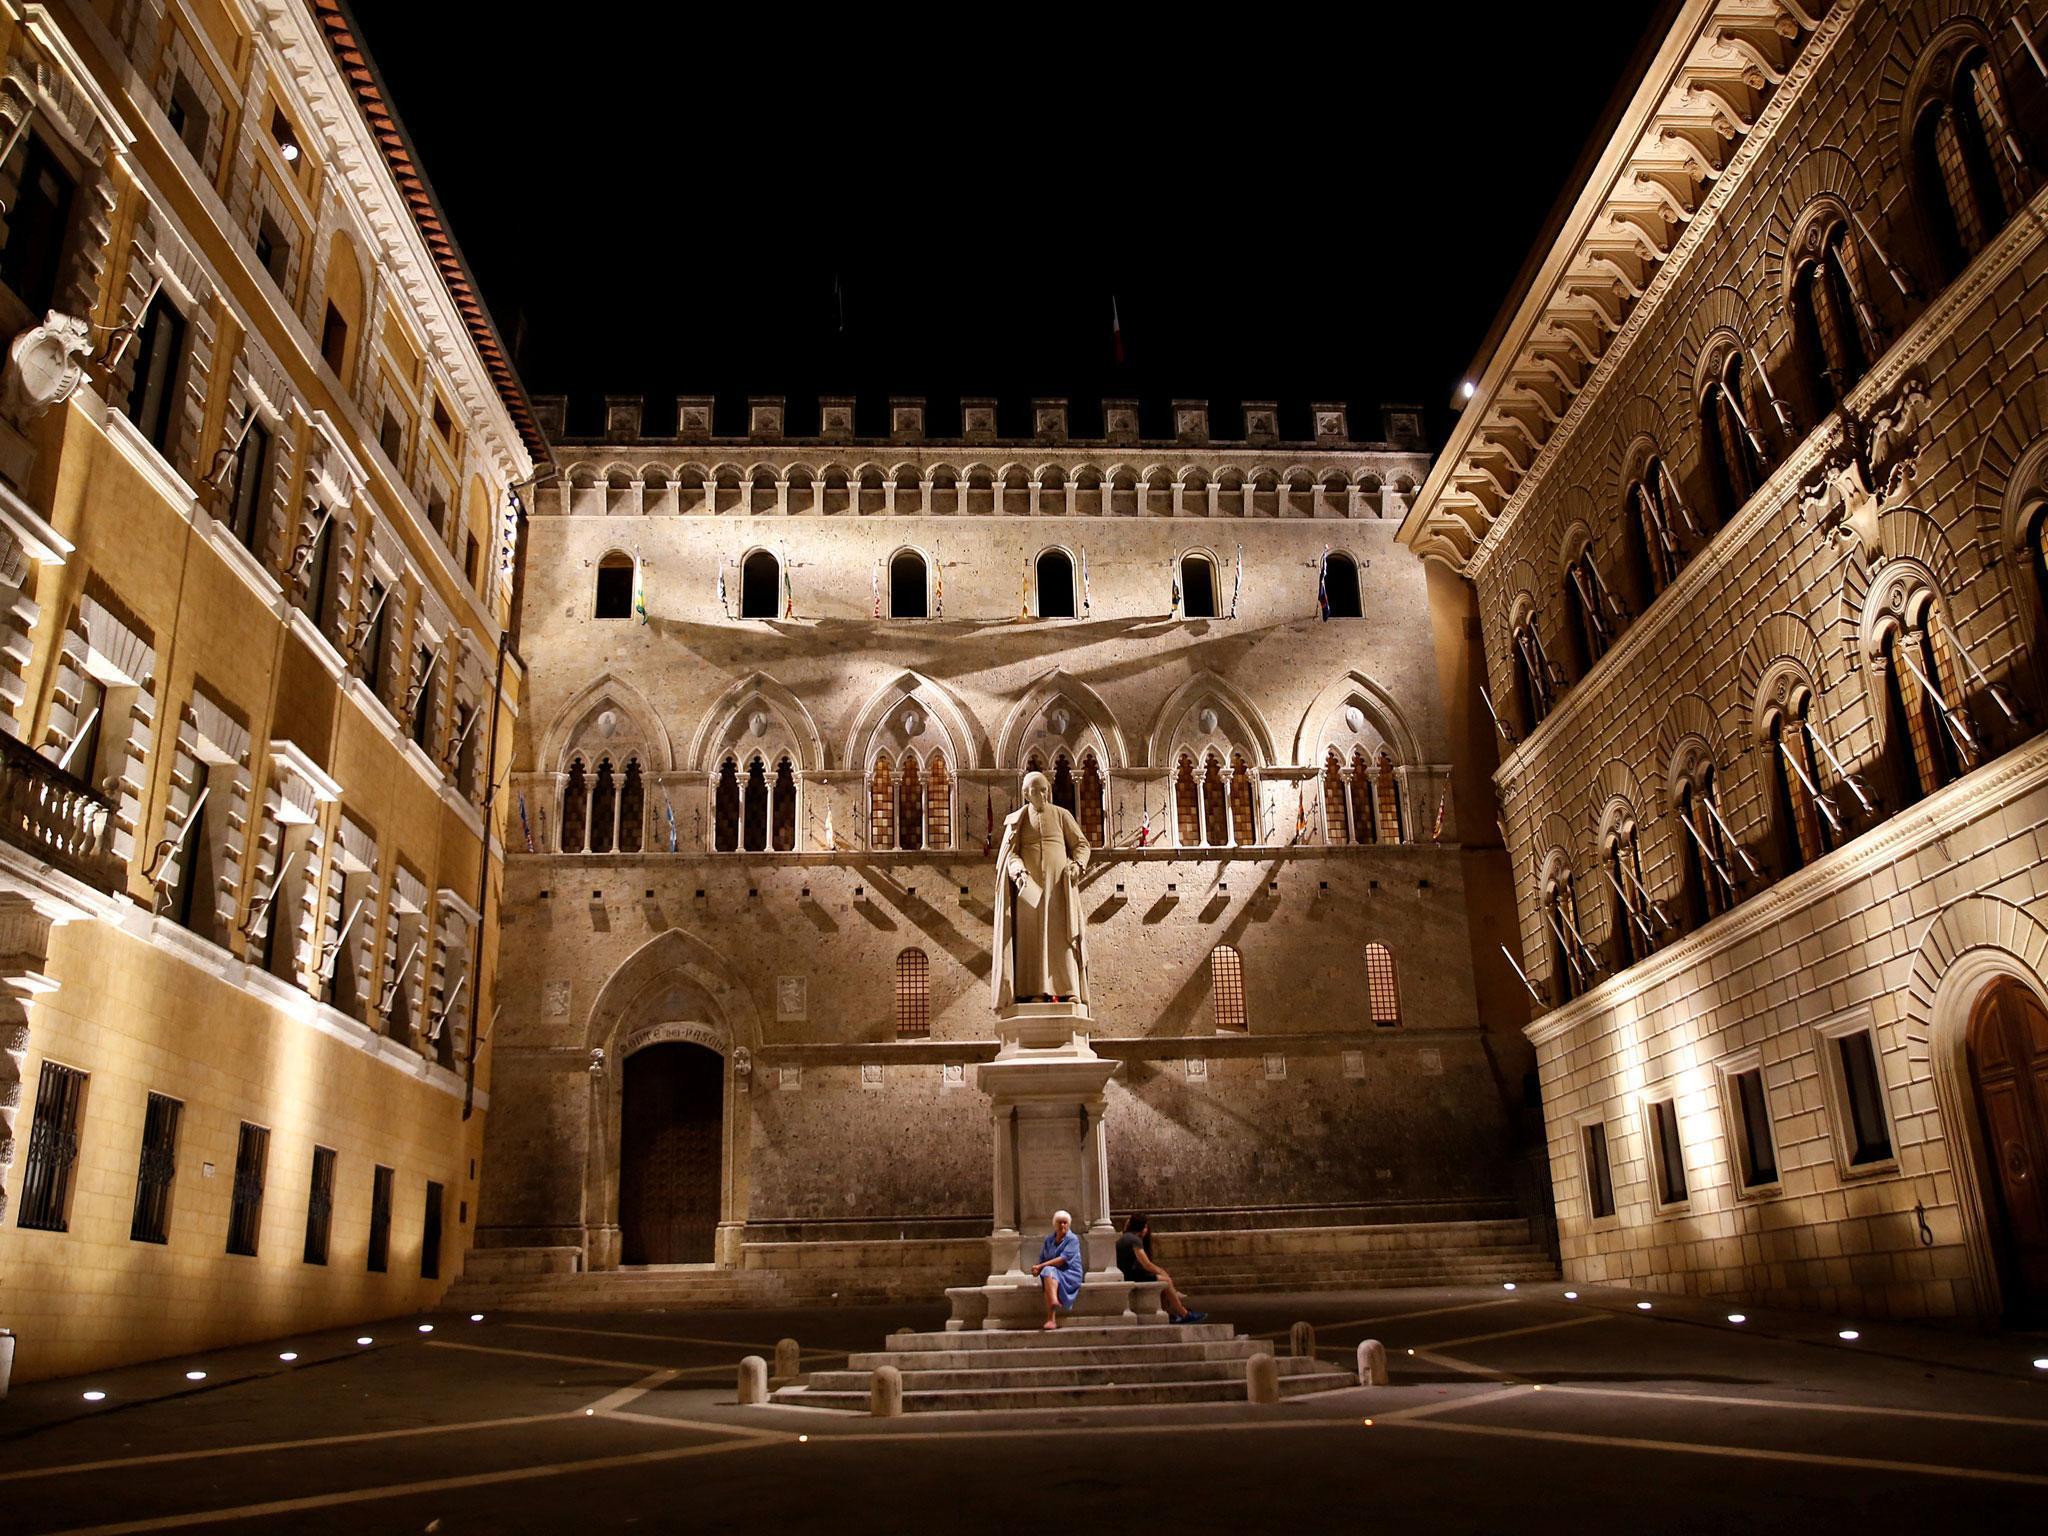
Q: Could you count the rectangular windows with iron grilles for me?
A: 6